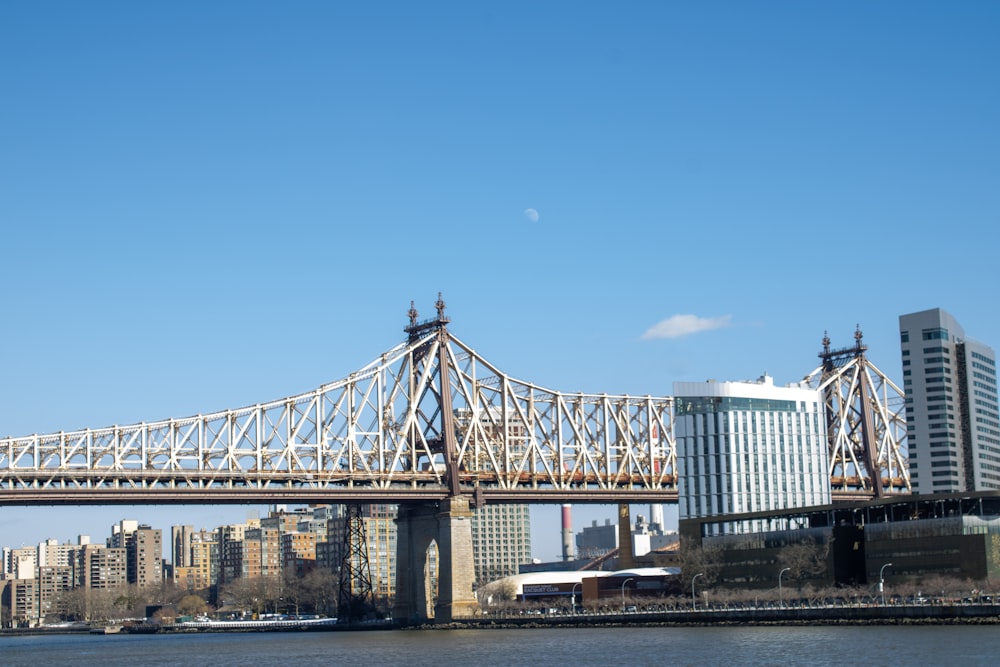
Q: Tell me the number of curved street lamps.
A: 5